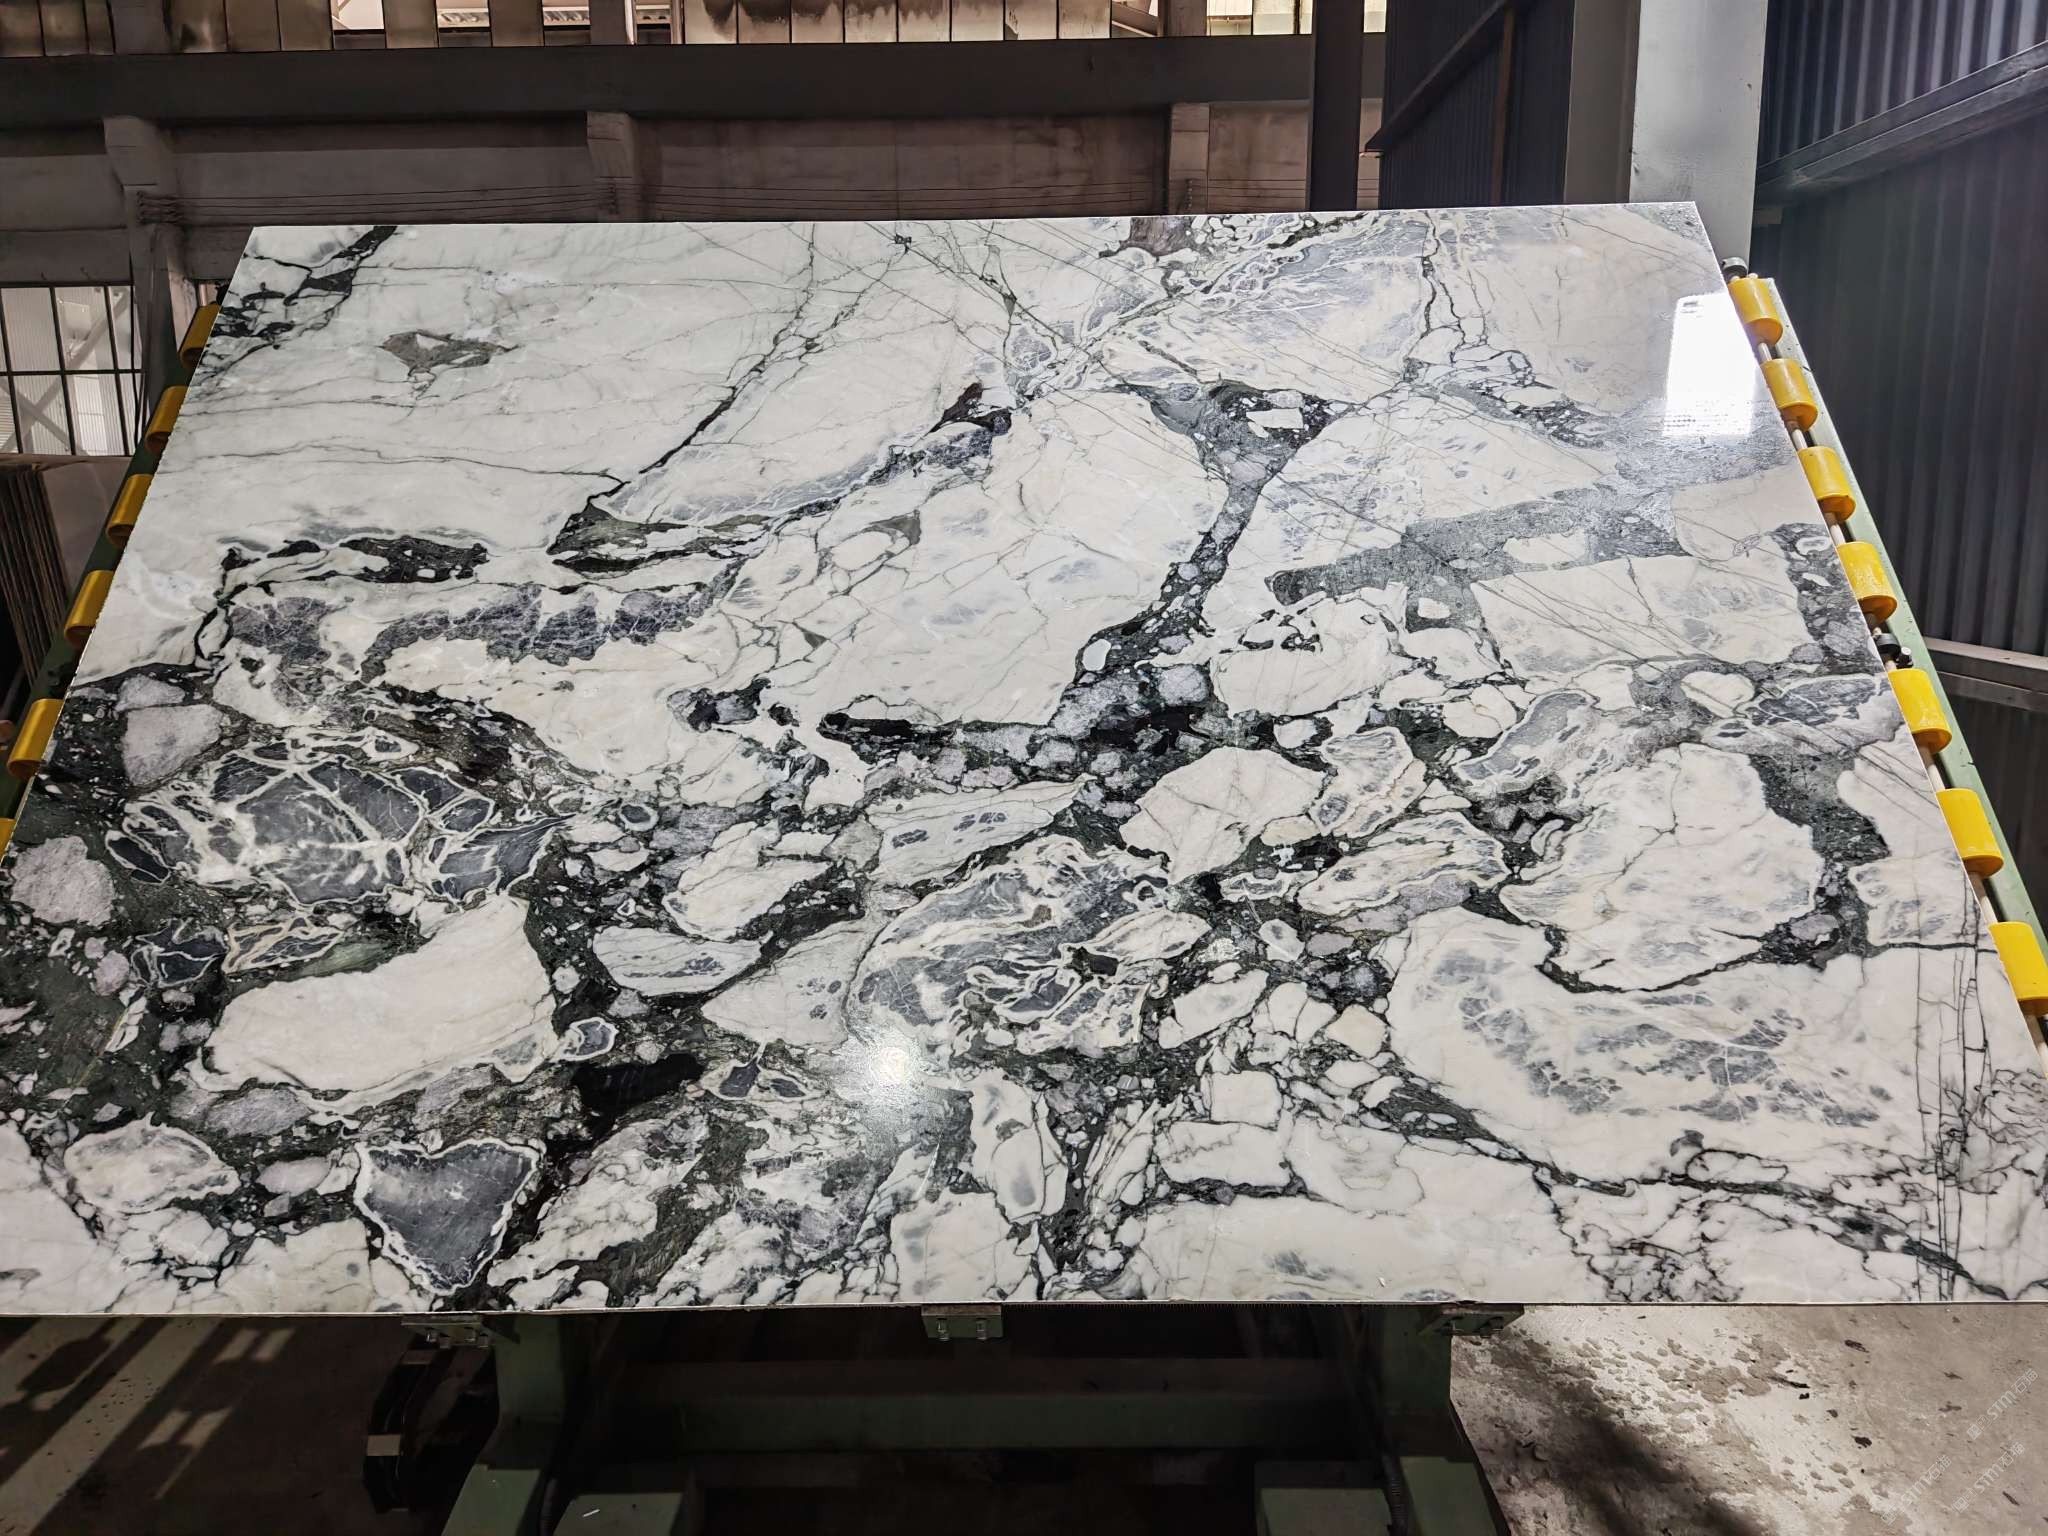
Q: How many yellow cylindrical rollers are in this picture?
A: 13